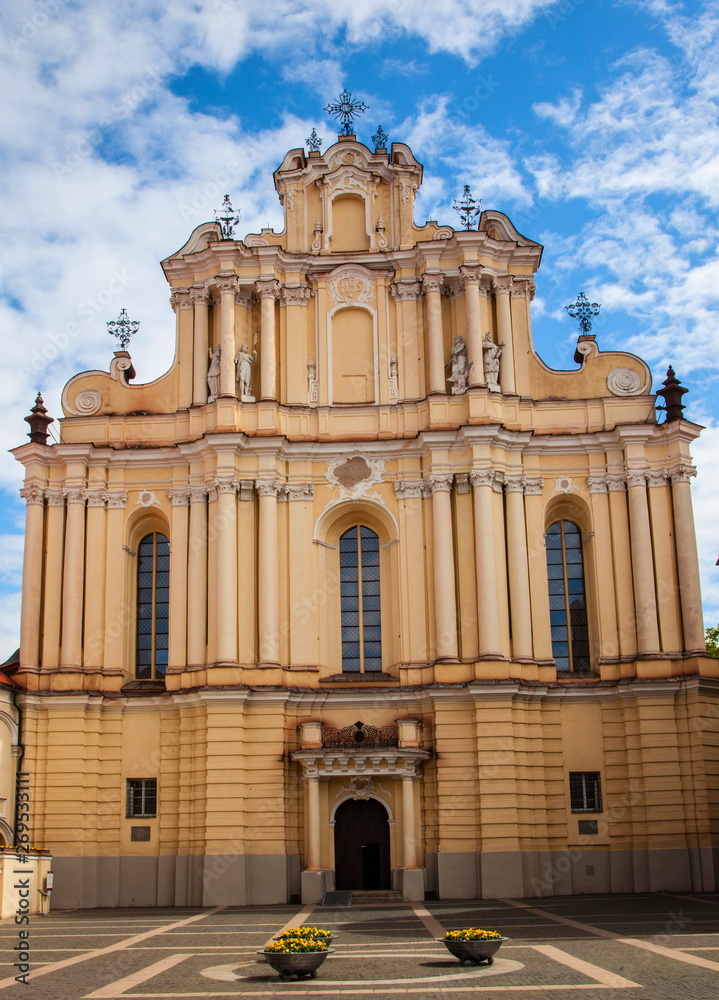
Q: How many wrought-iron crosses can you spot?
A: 7